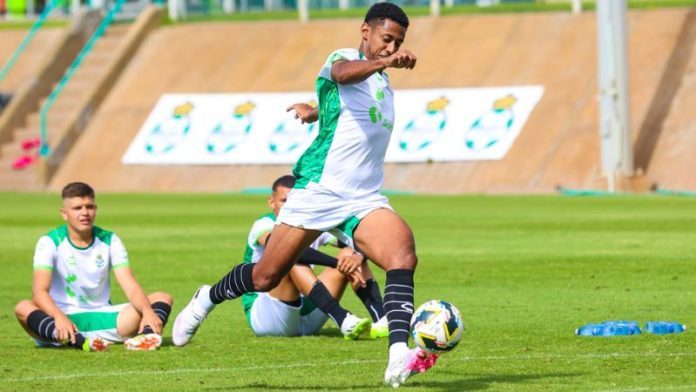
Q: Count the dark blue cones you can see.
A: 0